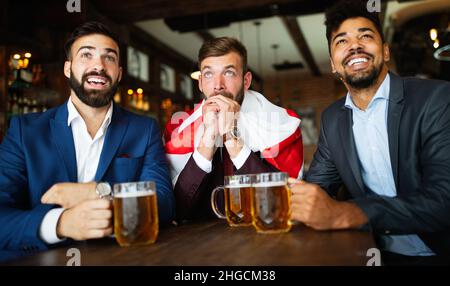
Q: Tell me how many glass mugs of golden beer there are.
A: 3